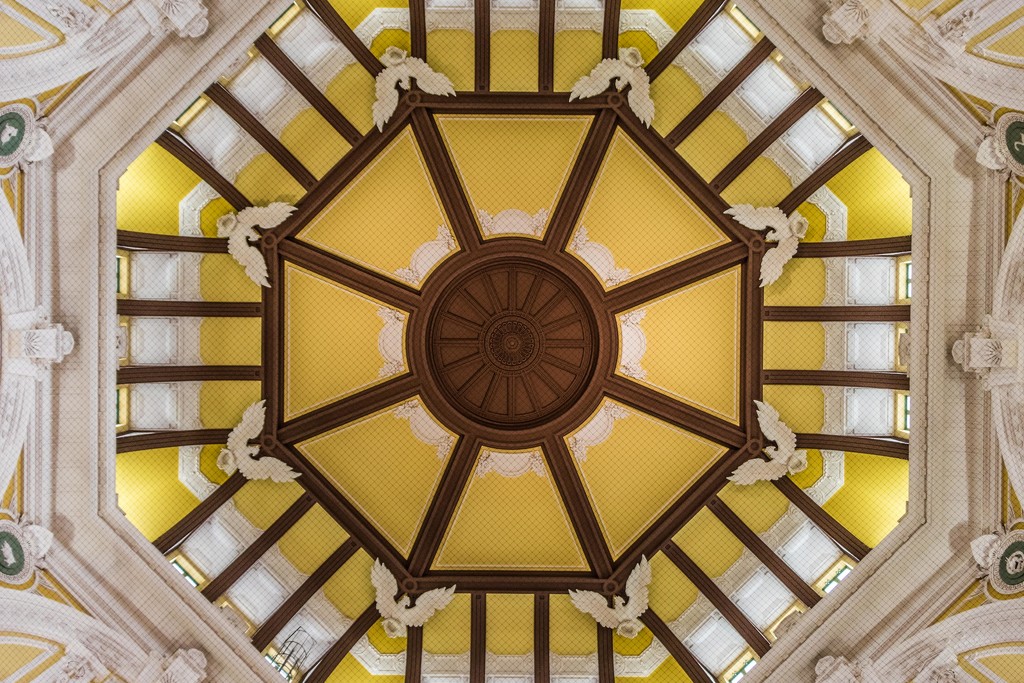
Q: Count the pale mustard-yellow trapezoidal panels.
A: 8